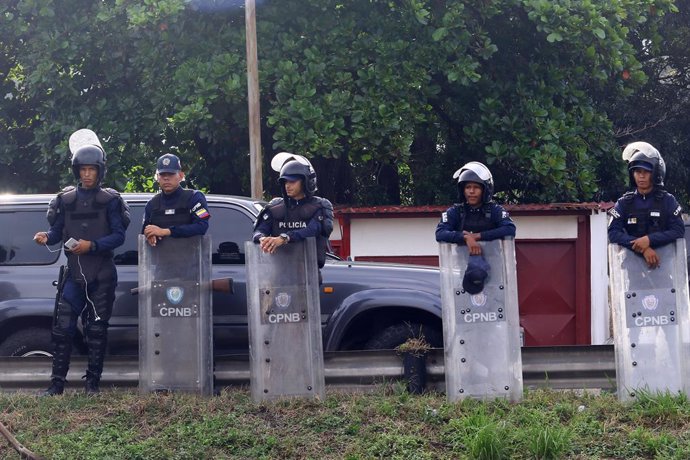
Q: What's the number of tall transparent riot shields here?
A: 4